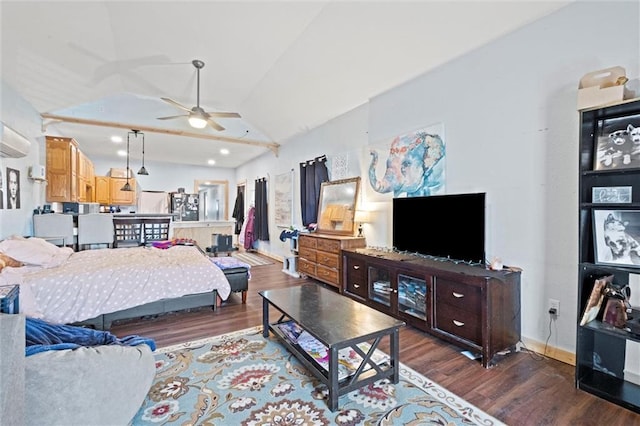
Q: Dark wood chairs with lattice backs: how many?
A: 2